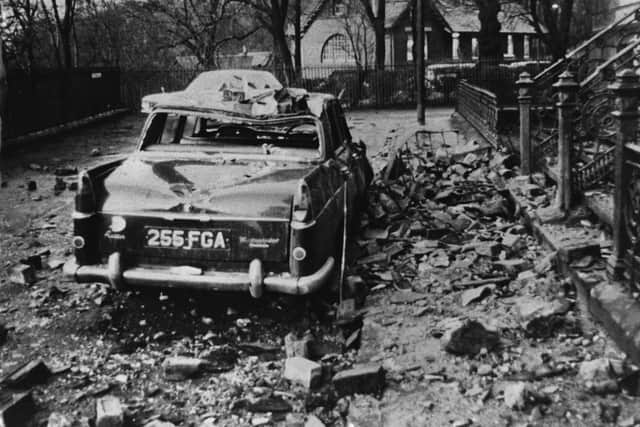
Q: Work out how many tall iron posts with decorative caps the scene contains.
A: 3